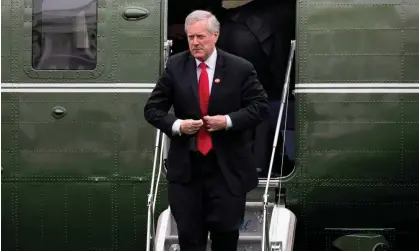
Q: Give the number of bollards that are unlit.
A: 0